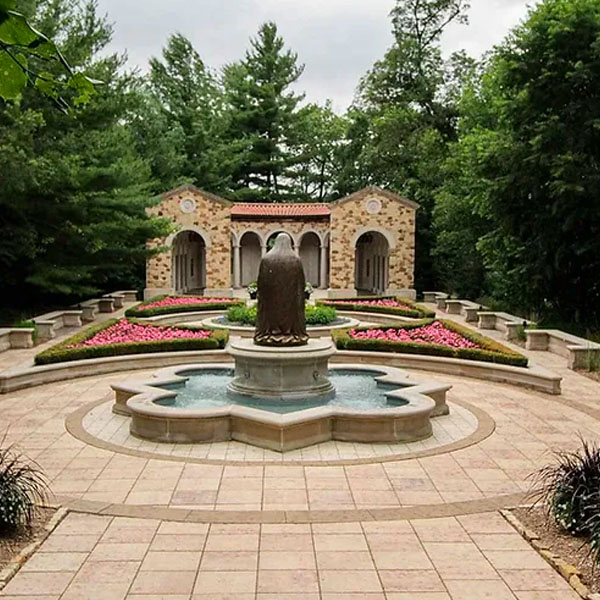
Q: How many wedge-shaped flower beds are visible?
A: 4